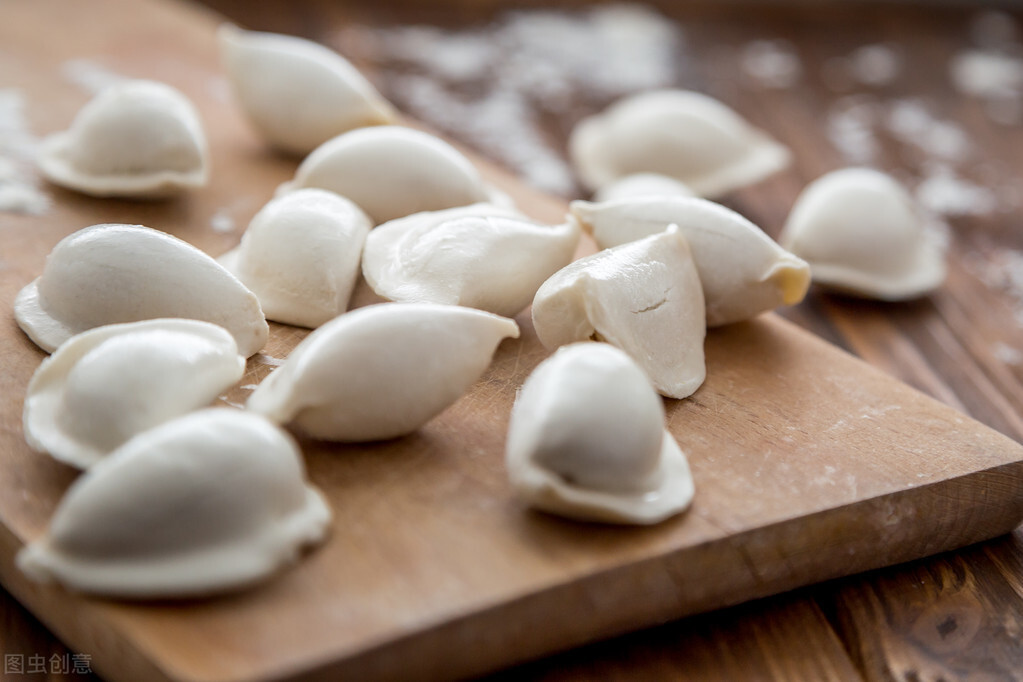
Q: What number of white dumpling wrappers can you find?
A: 15